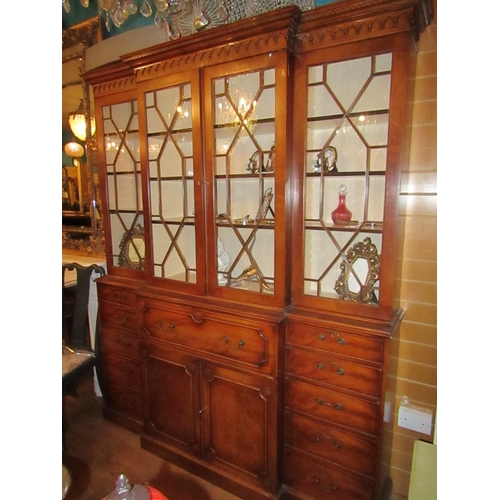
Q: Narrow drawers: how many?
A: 10